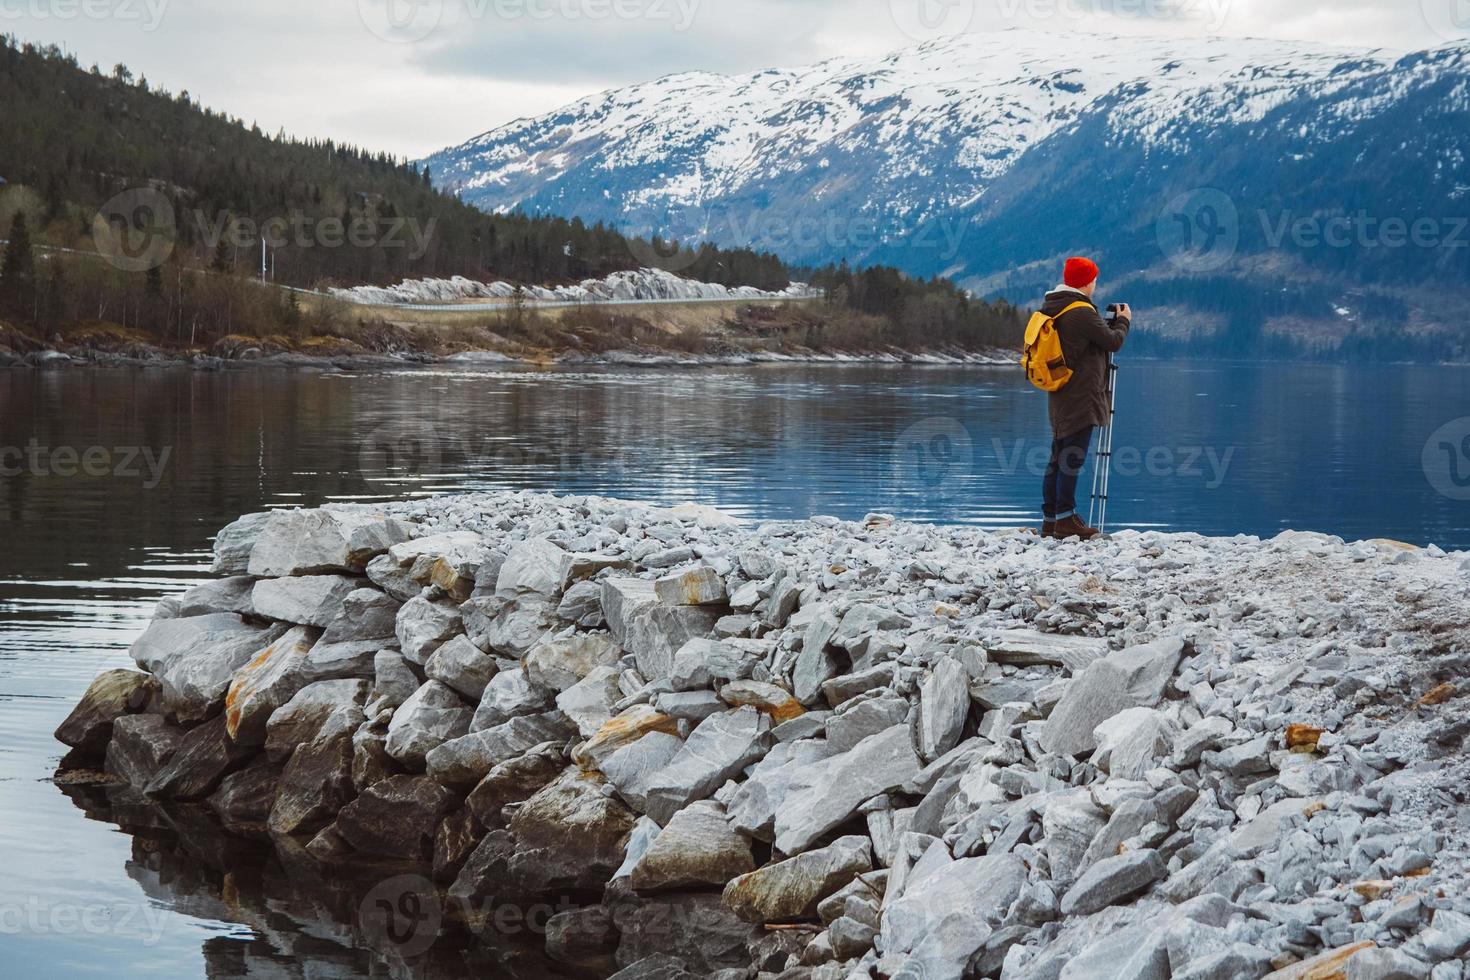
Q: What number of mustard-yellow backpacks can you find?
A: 1